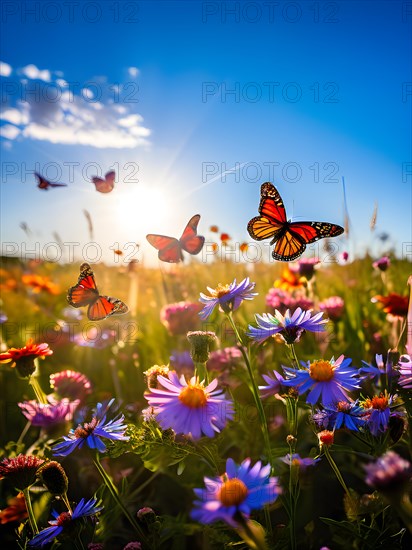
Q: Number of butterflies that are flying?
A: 5